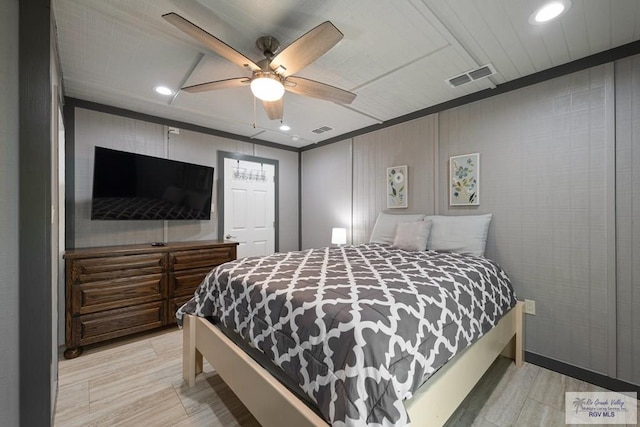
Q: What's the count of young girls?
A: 0